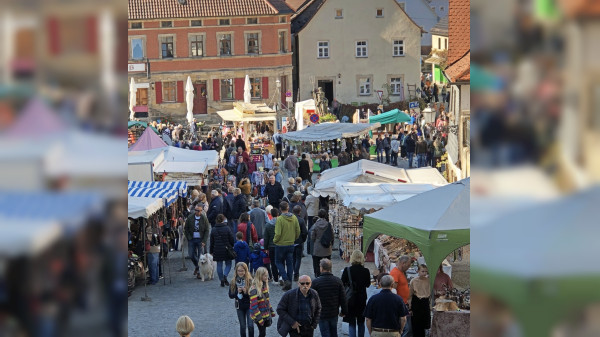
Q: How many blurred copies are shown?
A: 2